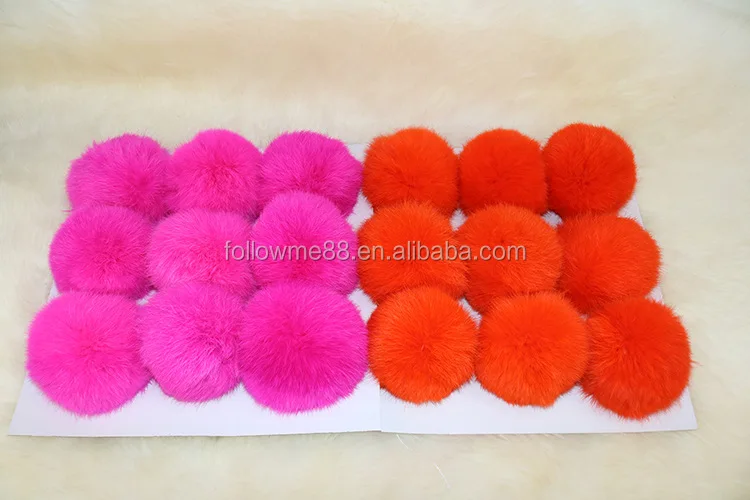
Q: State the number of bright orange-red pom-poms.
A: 9